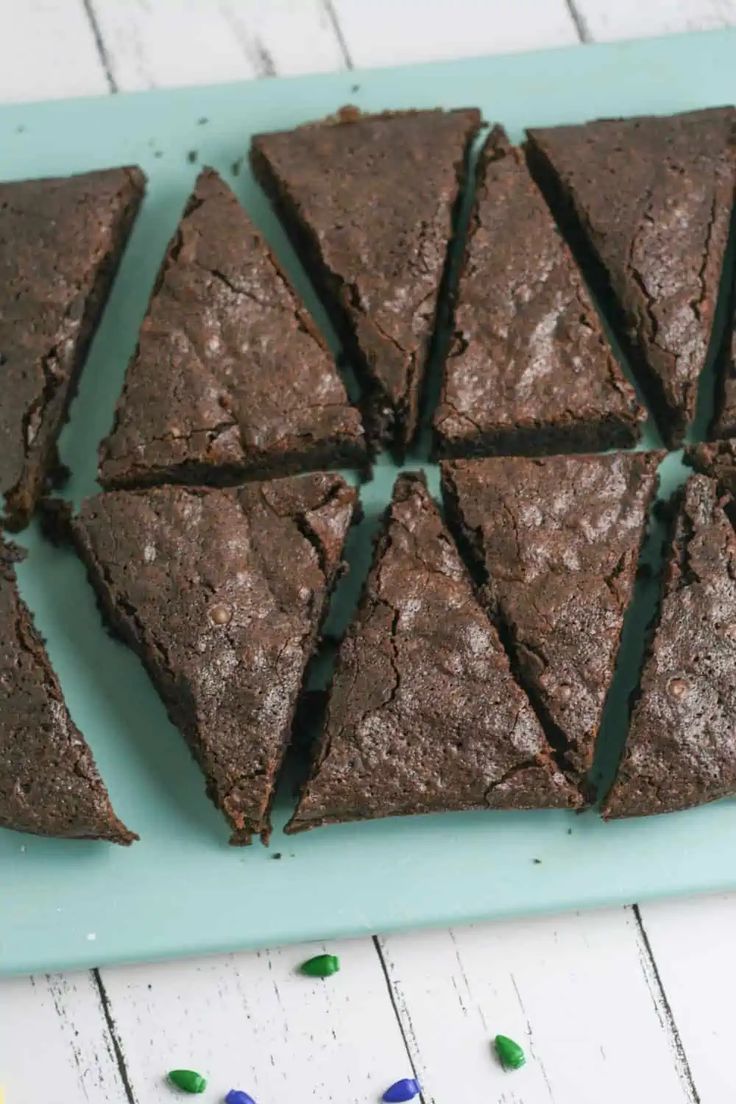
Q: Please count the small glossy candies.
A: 5